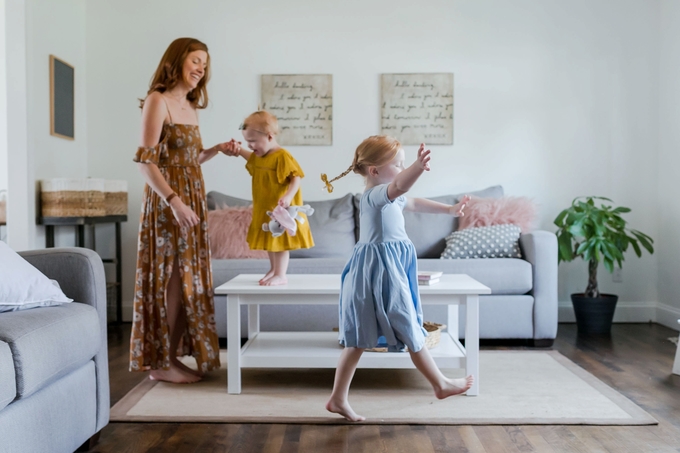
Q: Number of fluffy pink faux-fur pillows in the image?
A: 2